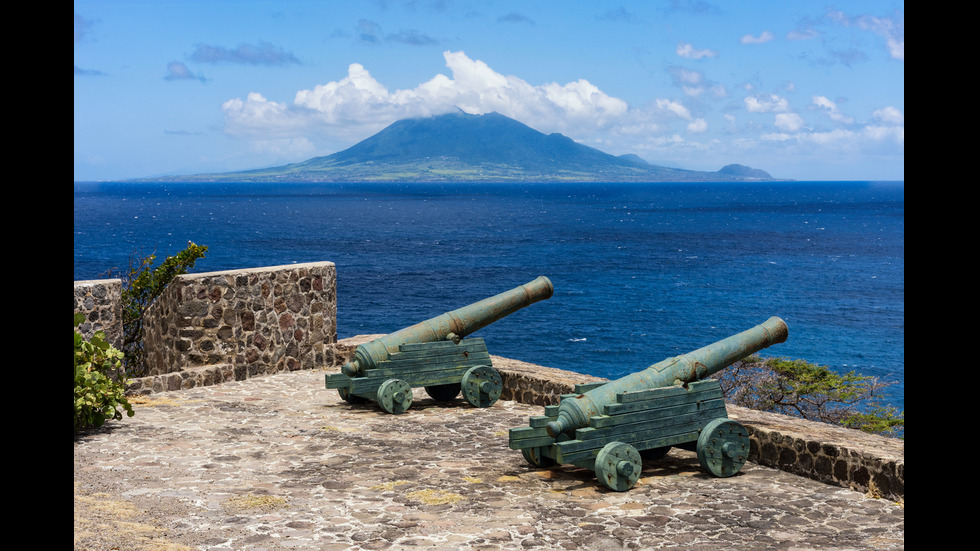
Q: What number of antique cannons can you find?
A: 2